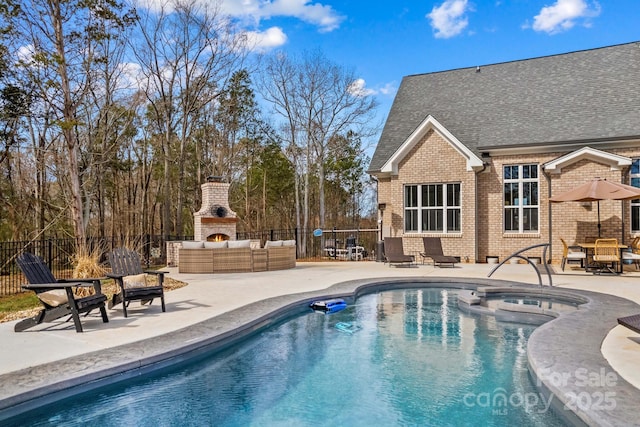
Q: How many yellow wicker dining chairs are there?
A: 3